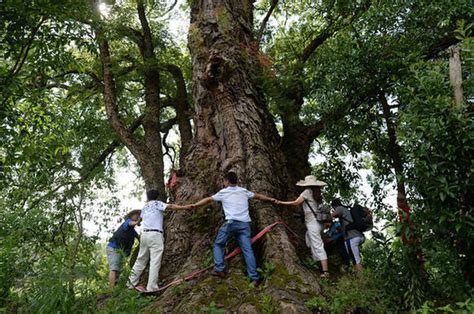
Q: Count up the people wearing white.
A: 3